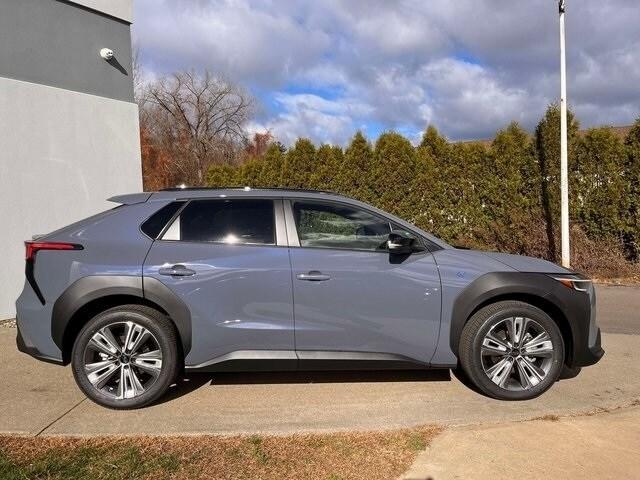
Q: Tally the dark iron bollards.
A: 0